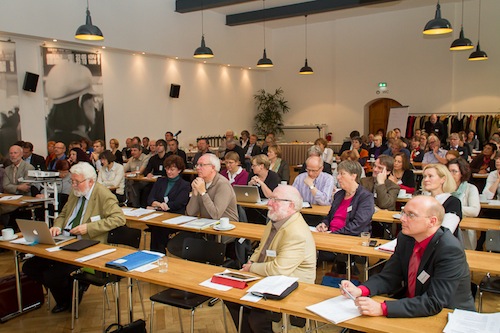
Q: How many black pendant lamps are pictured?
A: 7